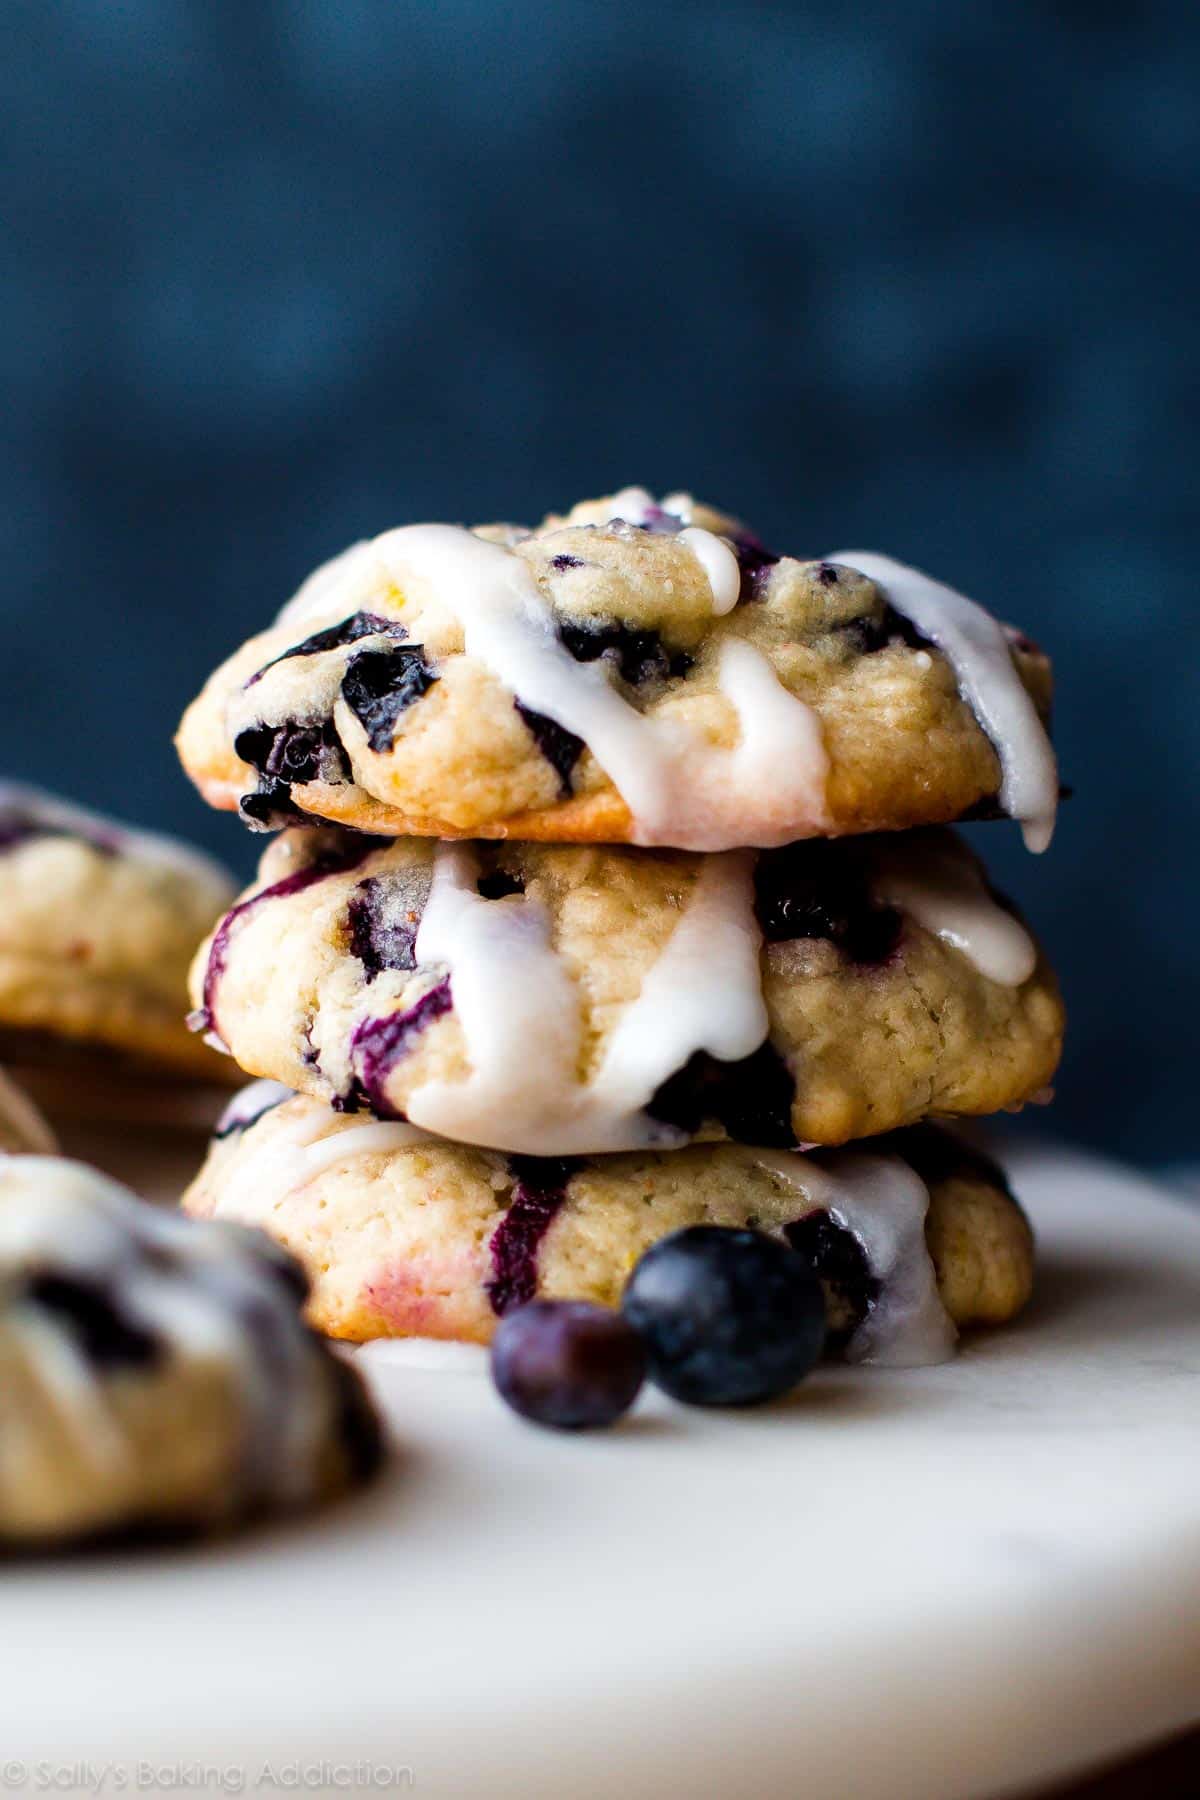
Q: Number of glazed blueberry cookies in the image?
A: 5